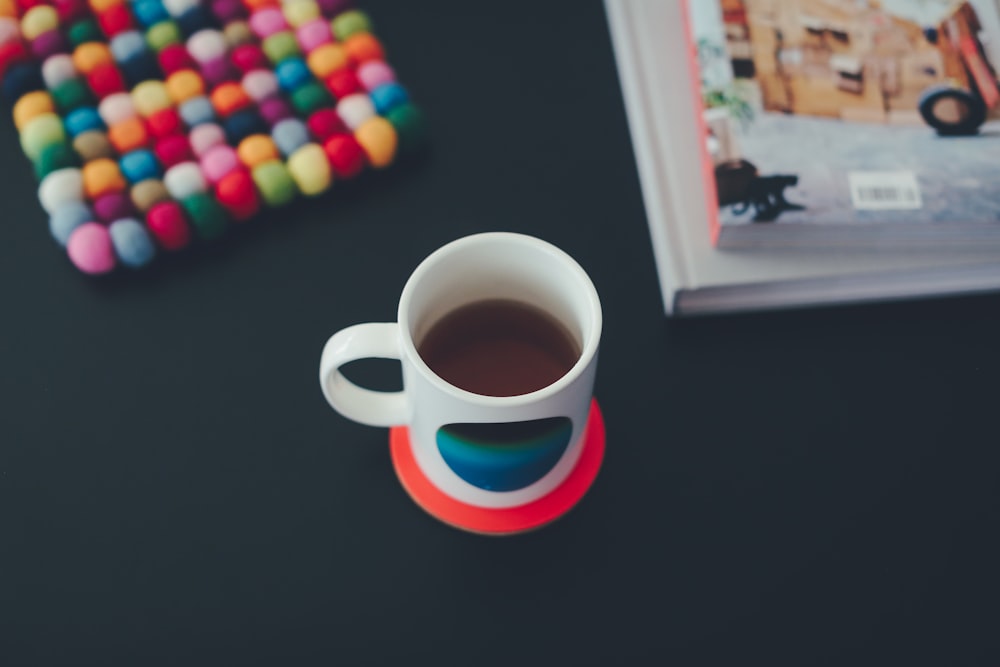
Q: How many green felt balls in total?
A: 11